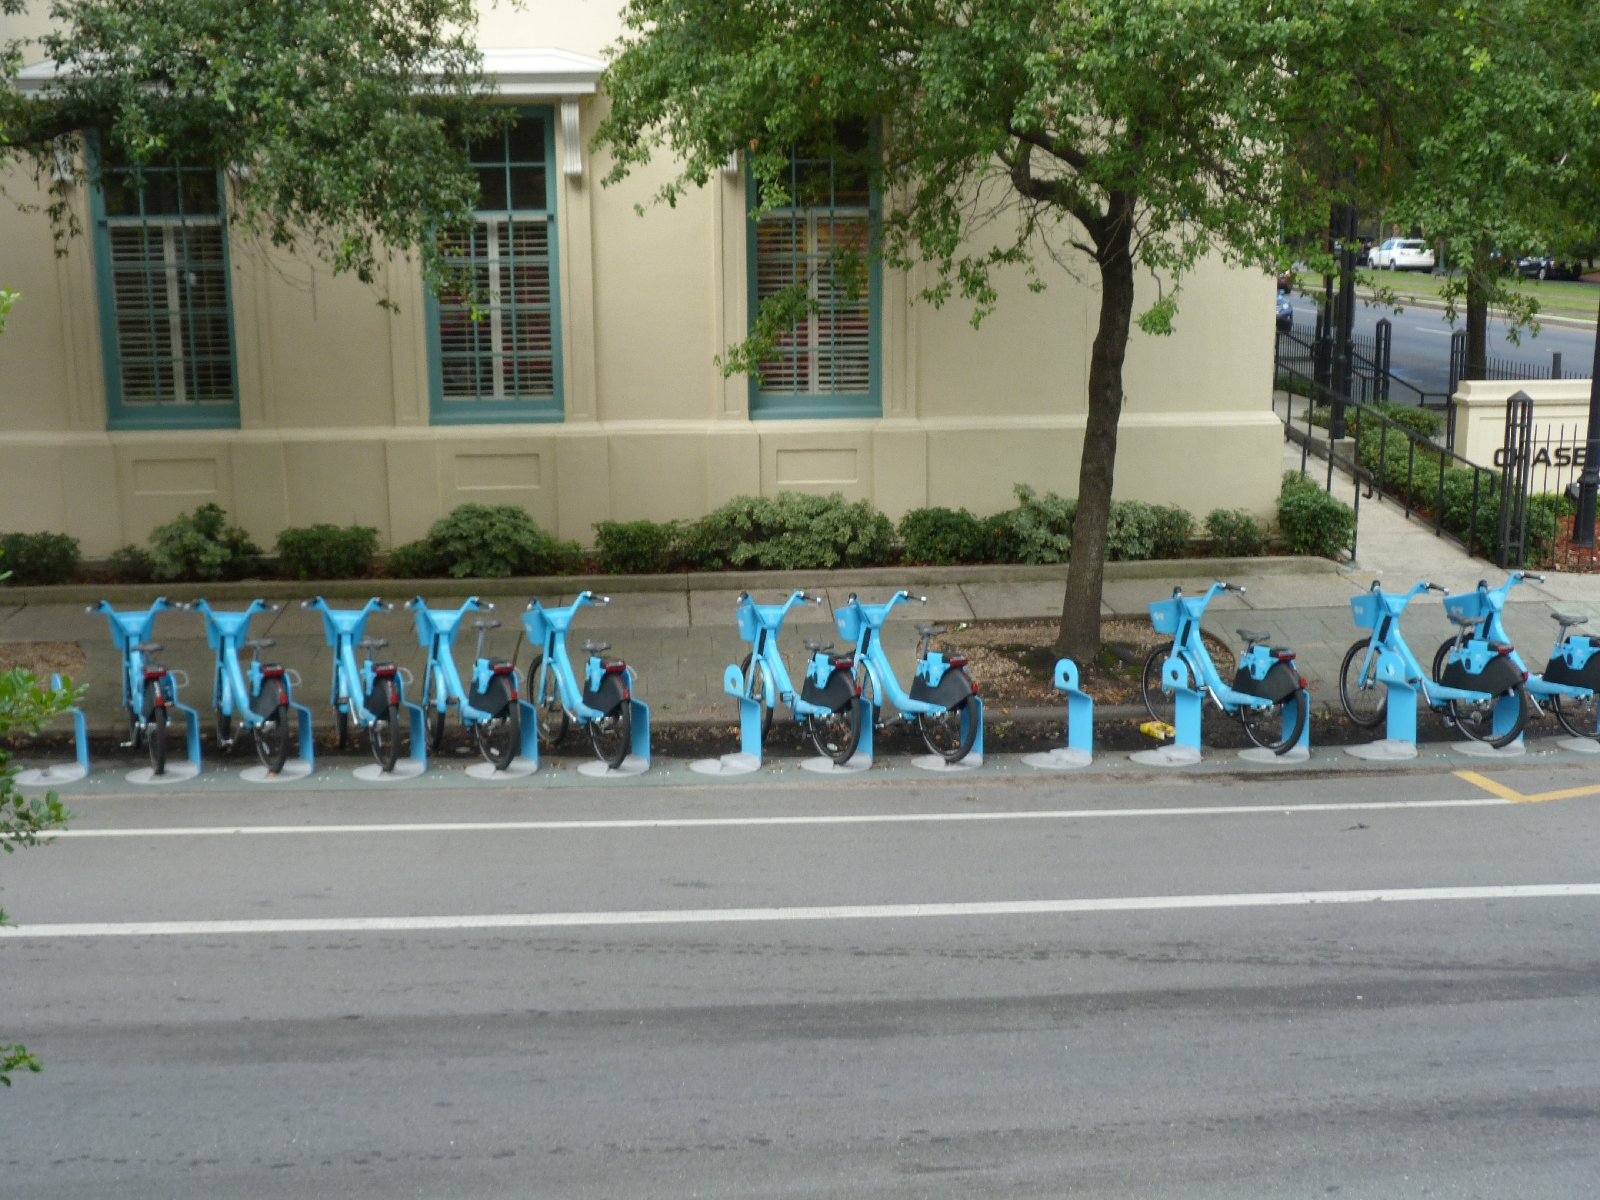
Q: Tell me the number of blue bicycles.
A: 10